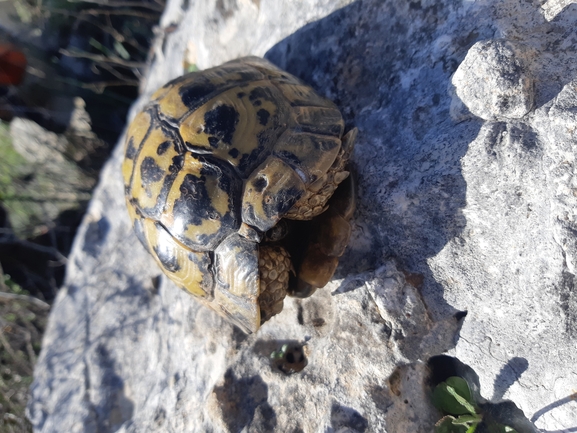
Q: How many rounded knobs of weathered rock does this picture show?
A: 1